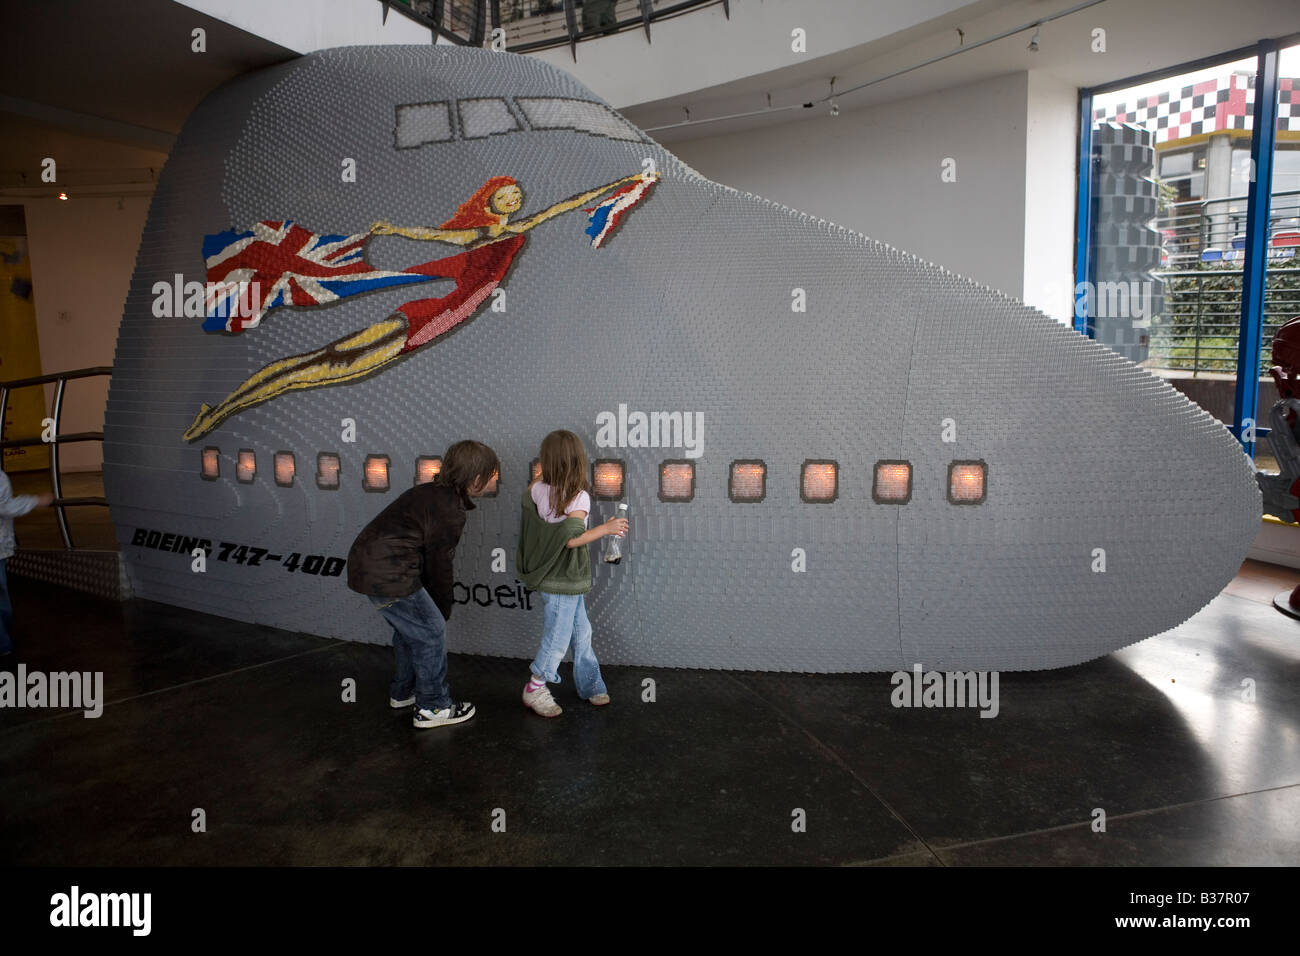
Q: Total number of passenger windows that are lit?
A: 14